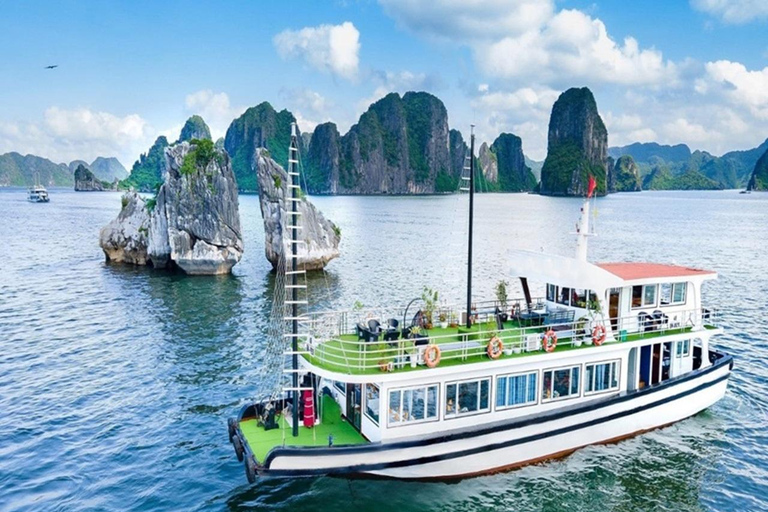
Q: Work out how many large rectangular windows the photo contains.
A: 5